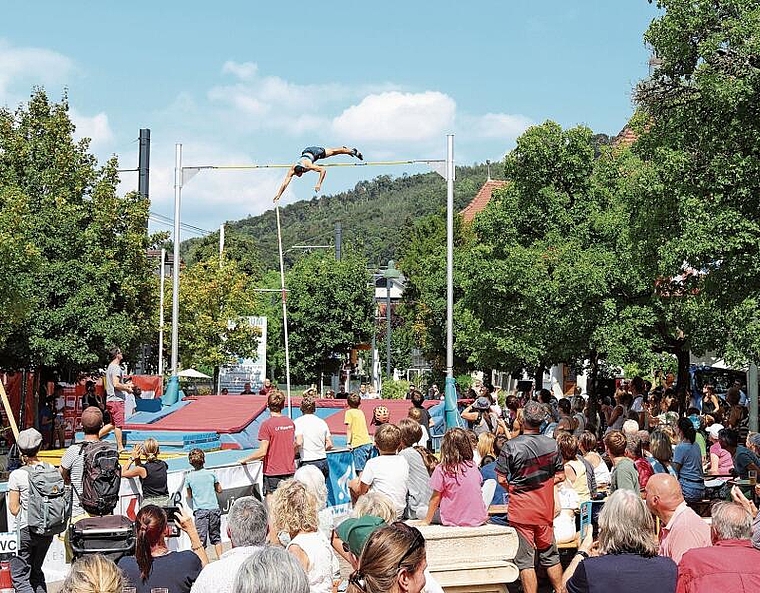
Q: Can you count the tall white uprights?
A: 2